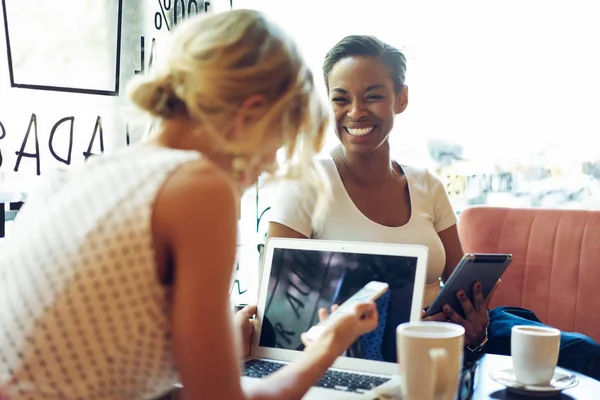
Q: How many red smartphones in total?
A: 0